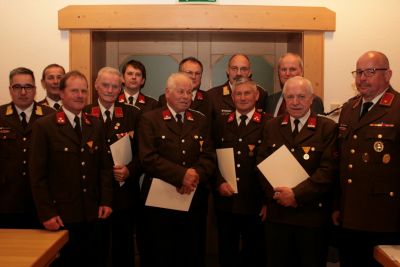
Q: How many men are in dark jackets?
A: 12